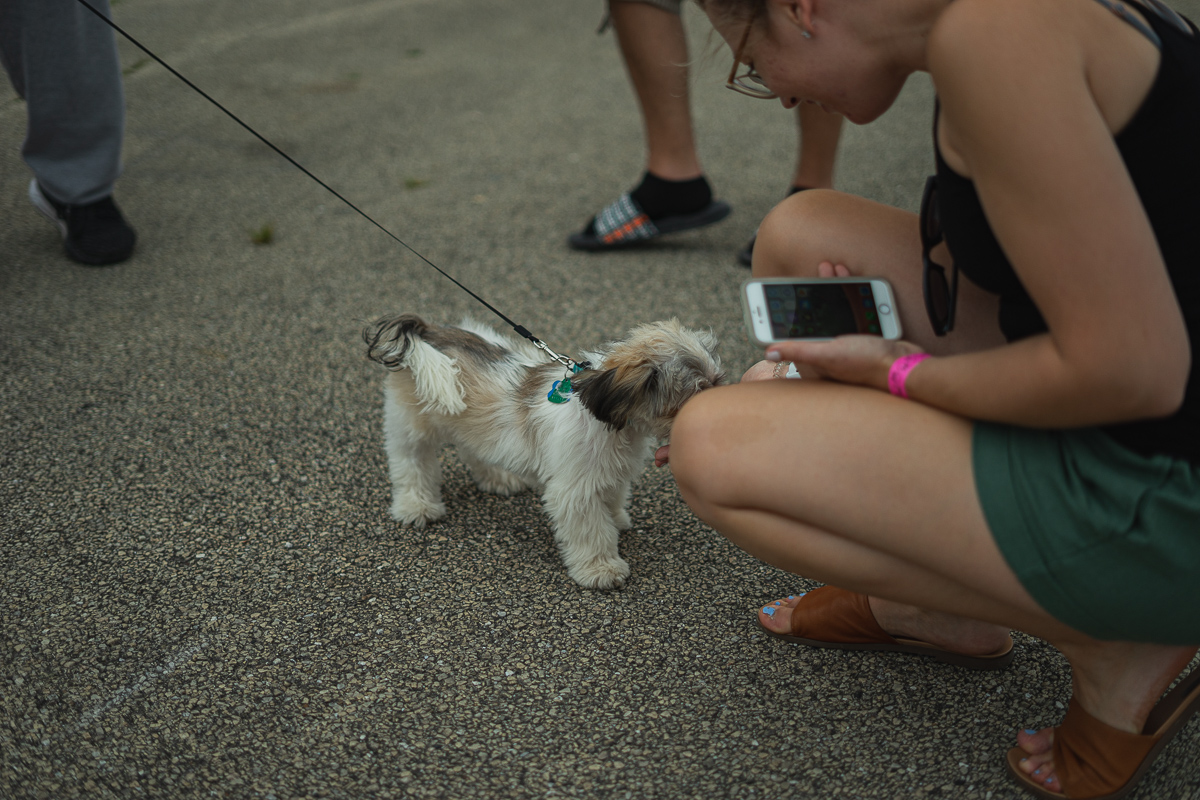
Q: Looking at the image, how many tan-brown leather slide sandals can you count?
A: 2